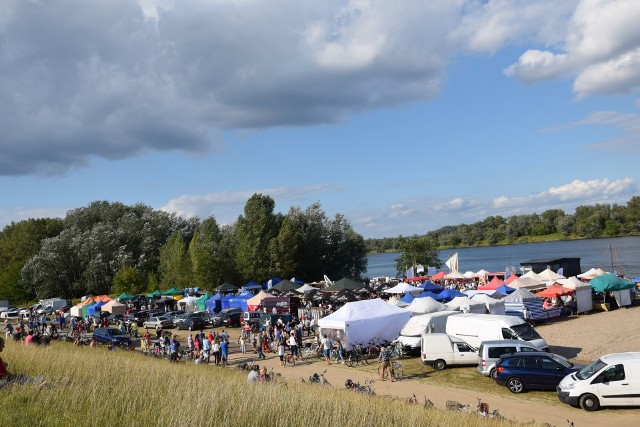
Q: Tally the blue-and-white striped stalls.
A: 1